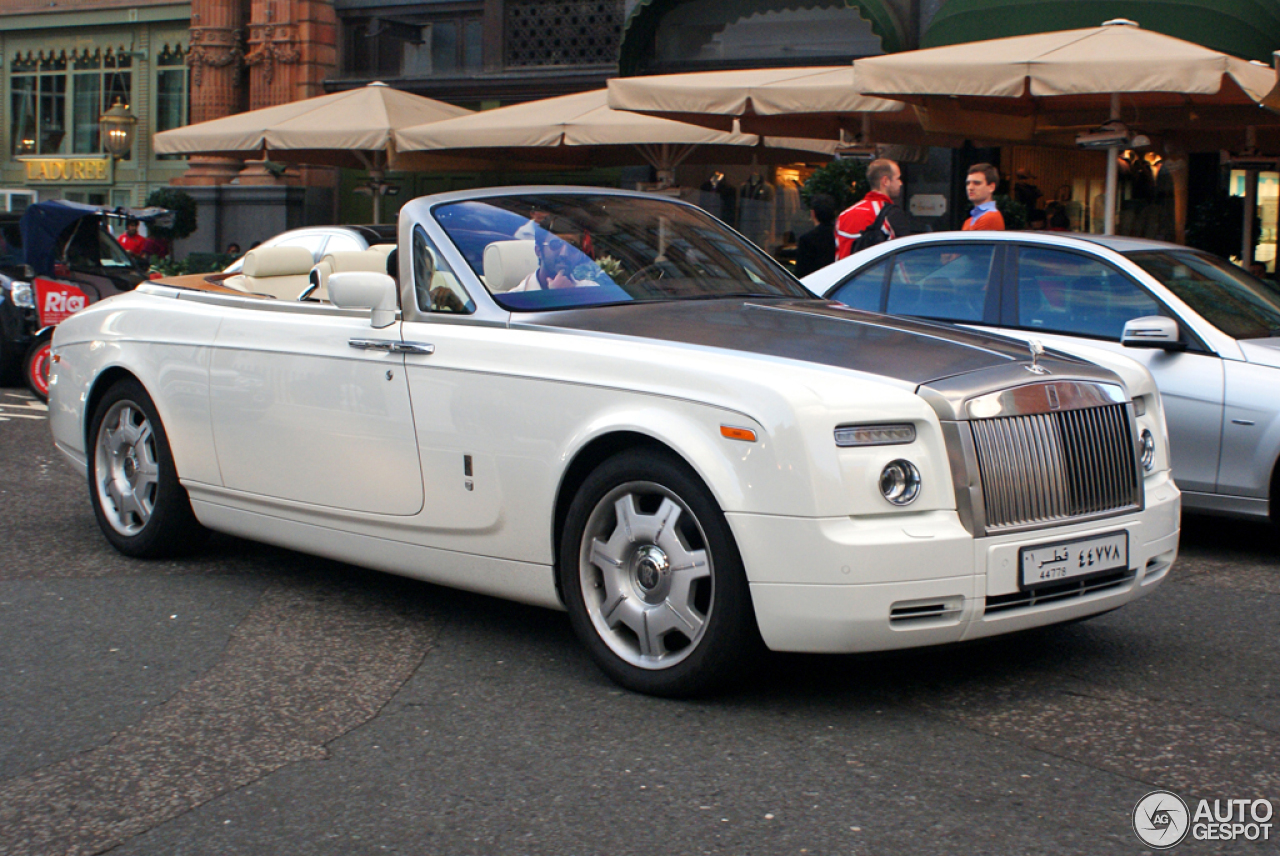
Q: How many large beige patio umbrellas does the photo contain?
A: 4